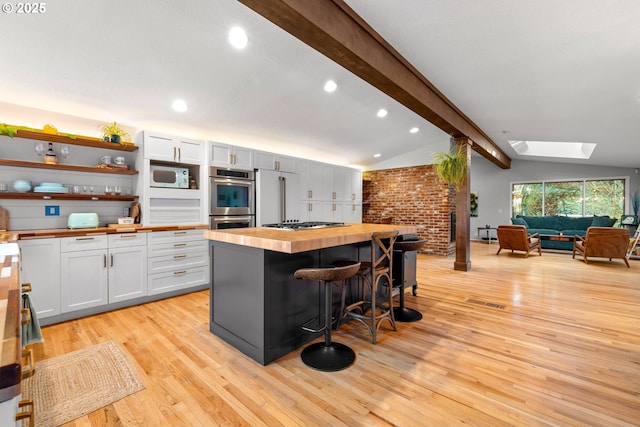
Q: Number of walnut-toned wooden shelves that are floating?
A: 3